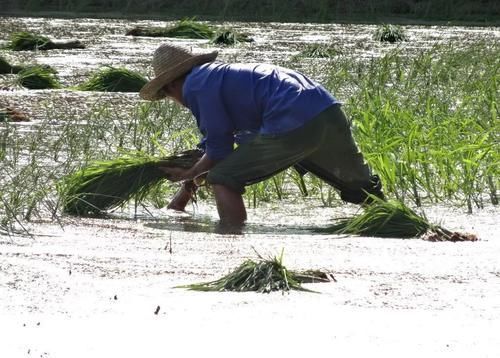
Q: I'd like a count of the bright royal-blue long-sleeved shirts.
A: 1